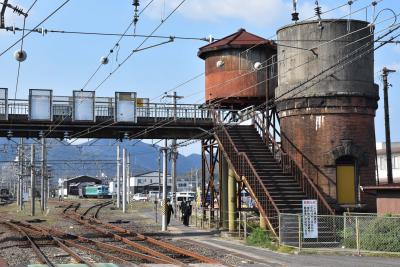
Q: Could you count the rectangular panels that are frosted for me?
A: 3